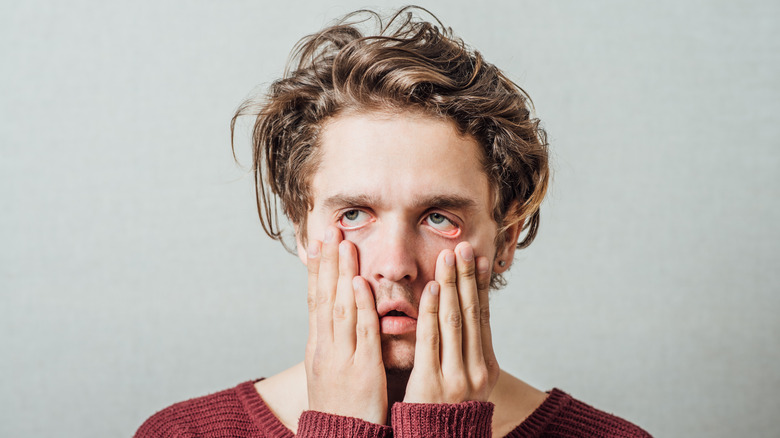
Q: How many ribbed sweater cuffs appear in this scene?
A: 2